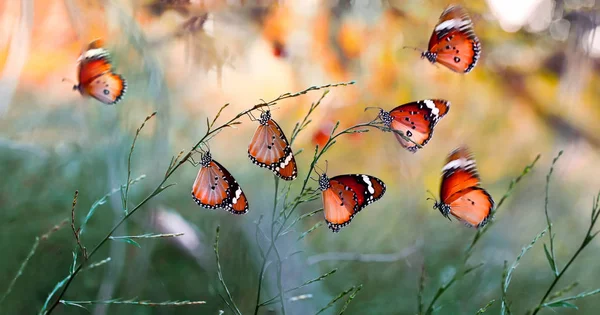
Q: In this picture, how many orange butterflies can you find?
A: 7